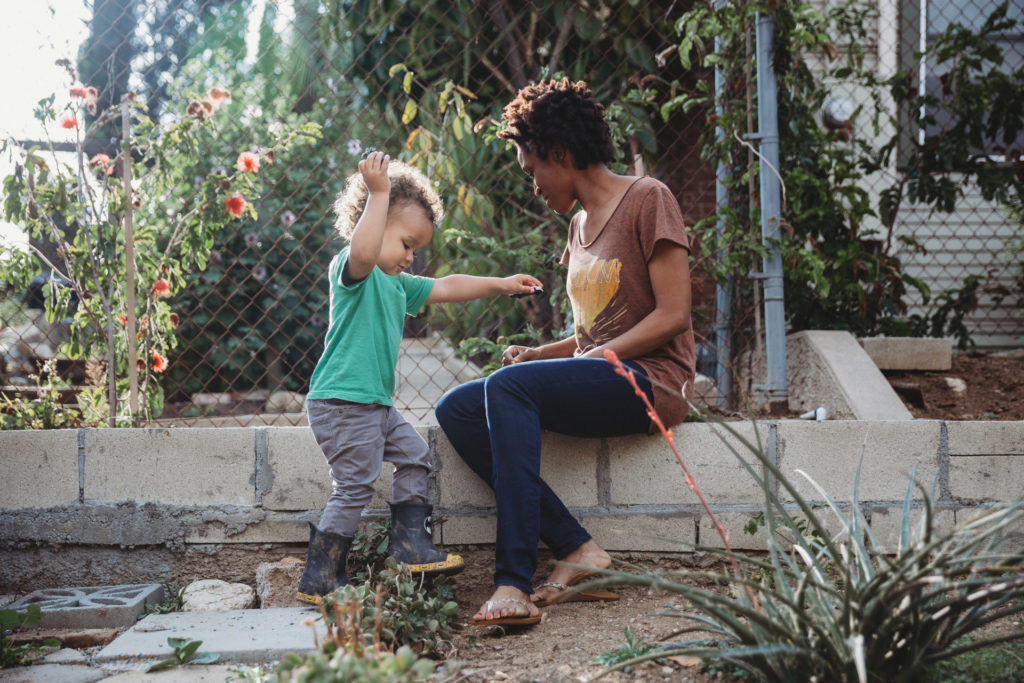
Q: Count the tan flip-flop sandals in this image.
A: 2